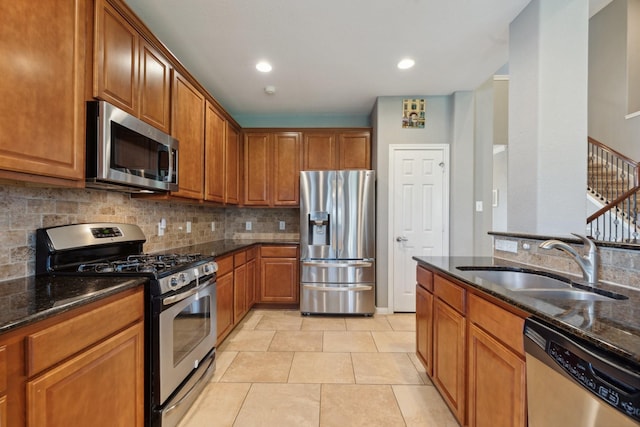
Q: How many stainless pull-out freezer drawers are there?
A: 2